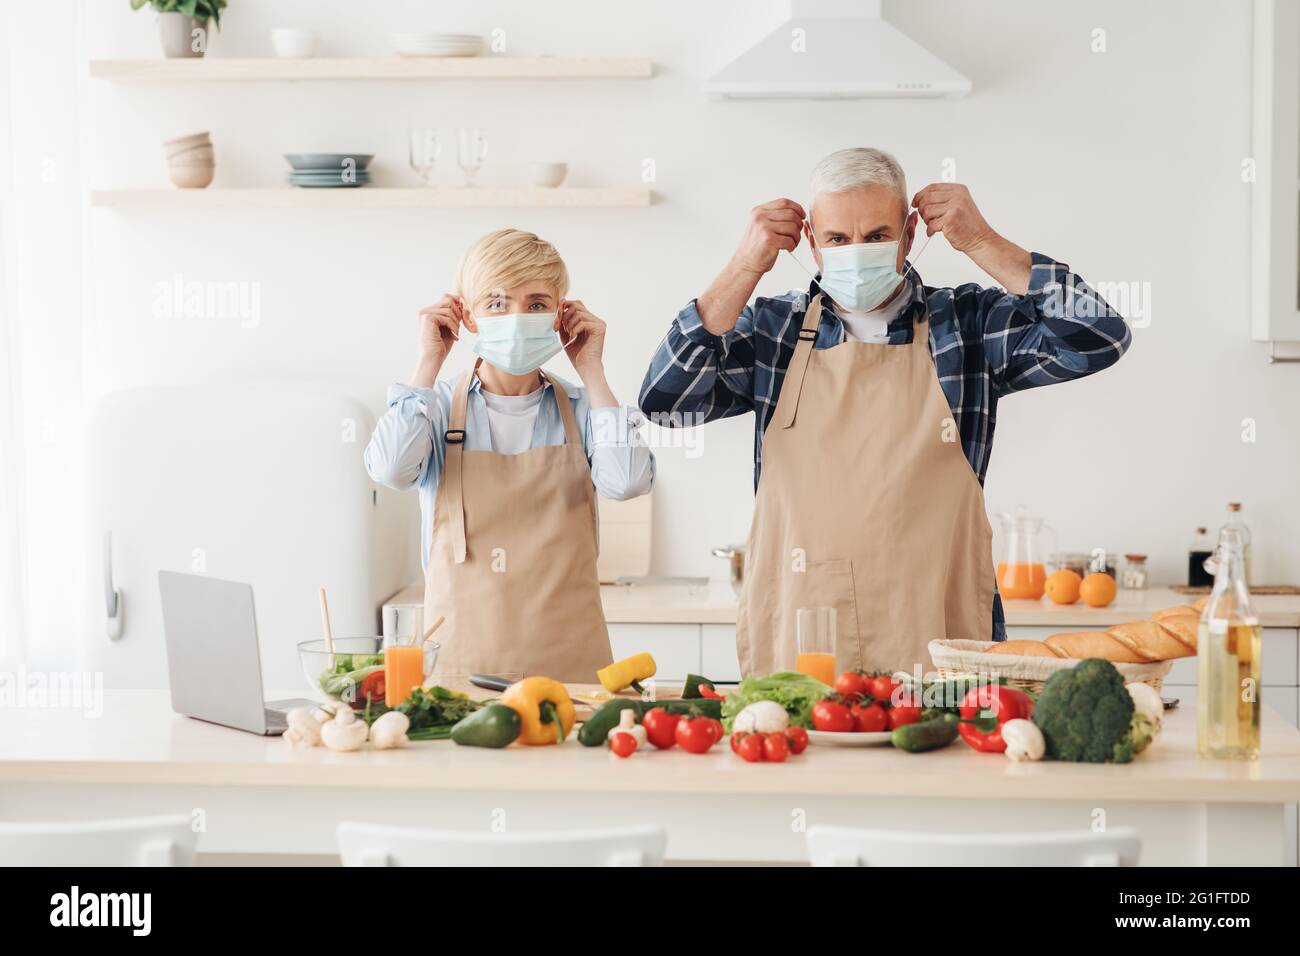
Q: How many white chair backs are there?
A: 3